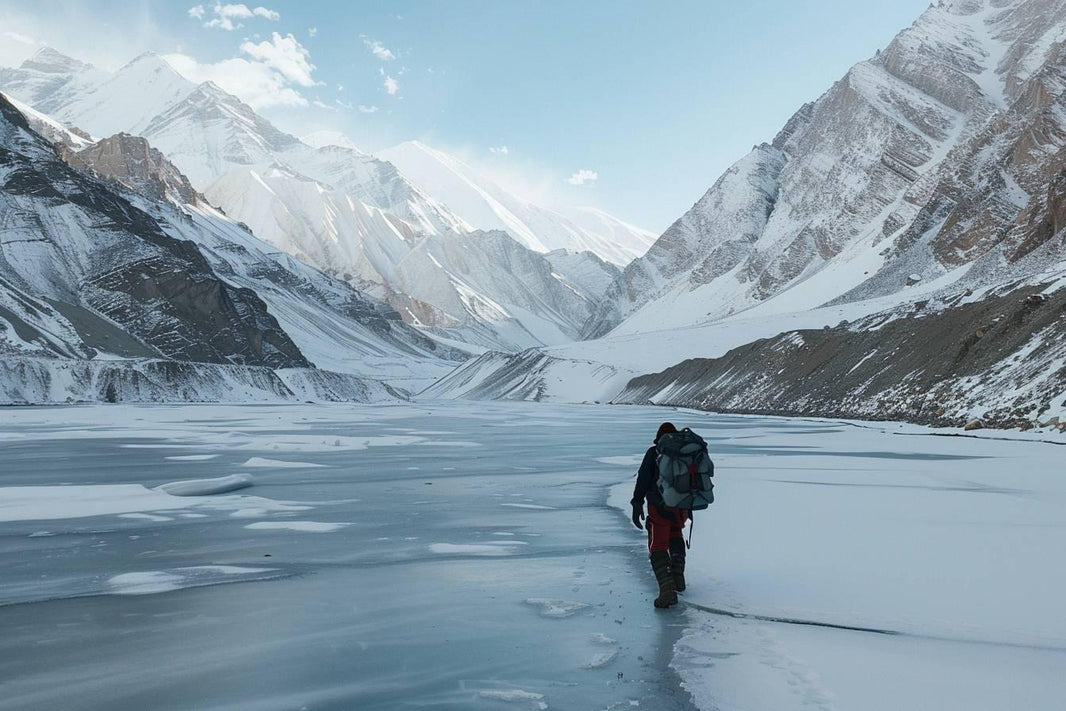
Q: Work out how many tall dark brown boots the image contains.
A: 2